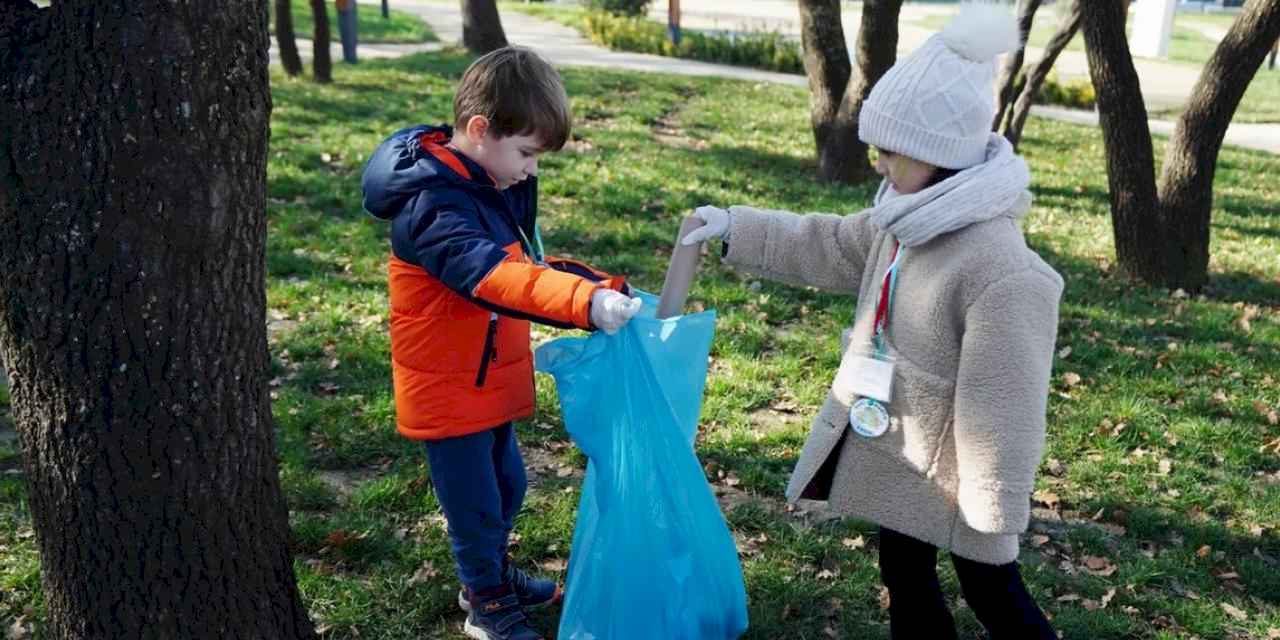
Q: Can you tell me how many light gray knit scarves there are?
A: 1